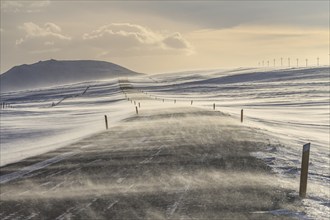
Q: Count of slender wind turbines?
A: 9